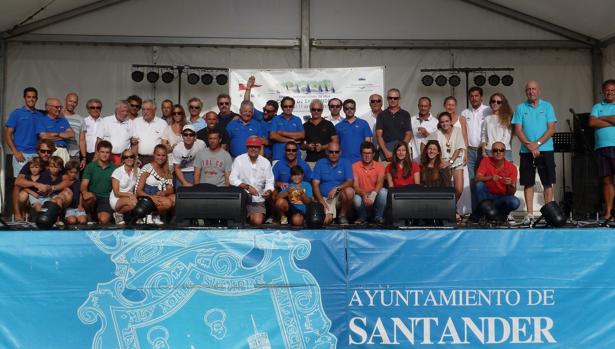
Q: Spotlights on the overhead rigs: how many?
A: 12